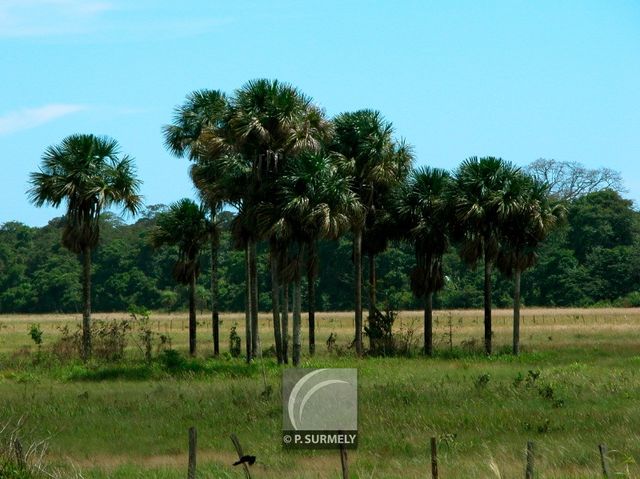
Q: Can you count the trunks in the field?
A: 14